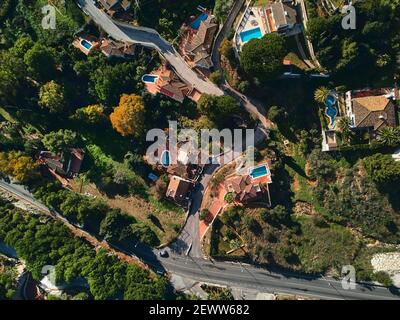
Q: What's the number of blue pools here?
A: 7